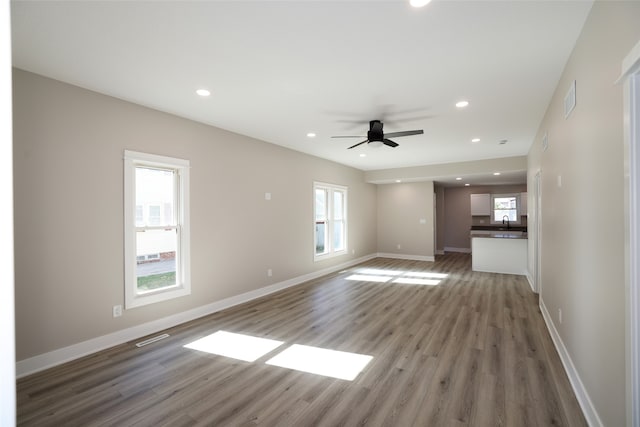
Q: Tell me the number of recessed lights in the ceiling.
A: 10